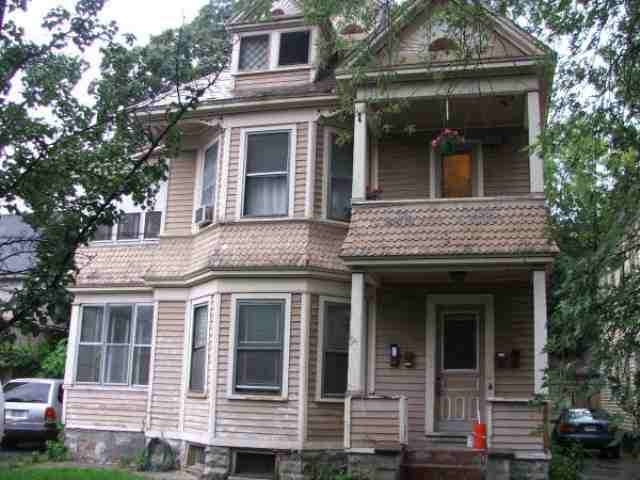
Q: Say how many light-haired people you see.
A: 0